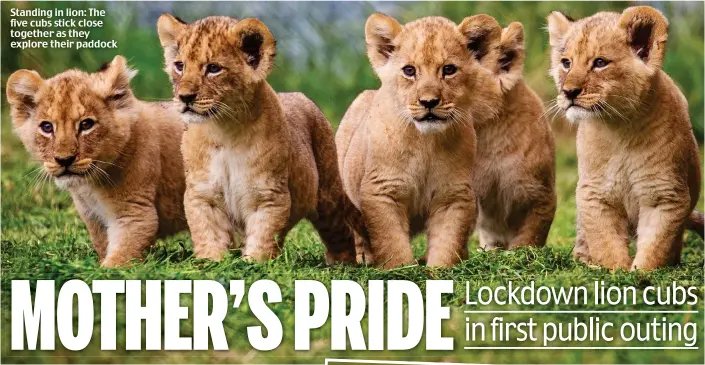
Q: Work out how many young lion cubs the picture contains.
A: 5